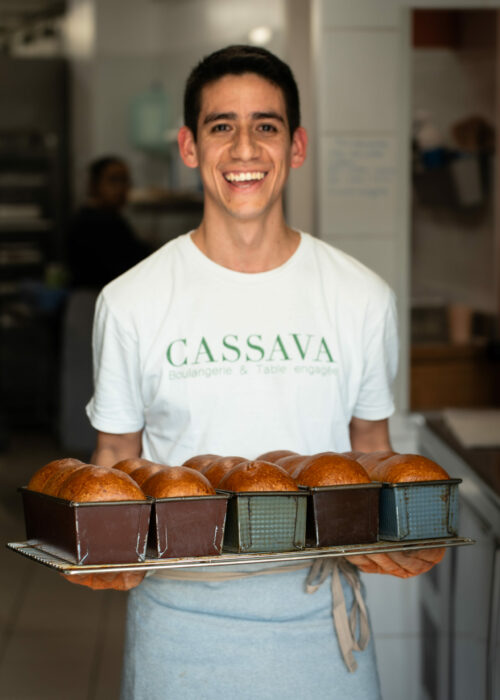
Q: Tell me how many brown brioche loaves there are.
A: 5